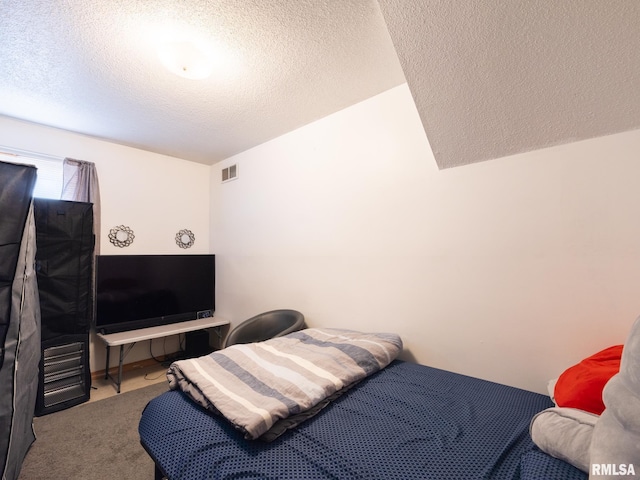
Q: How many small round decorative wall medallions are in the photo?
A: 2